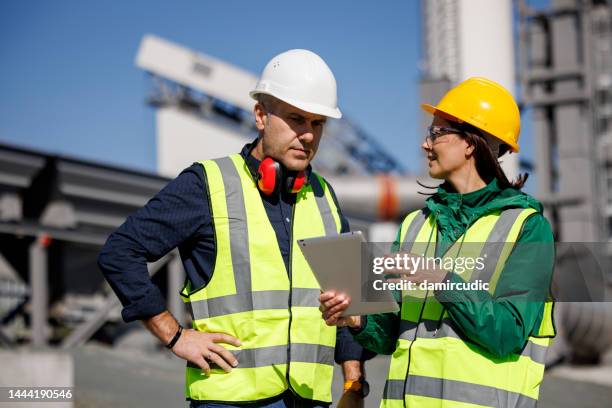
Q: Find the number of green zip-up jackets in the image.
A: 1